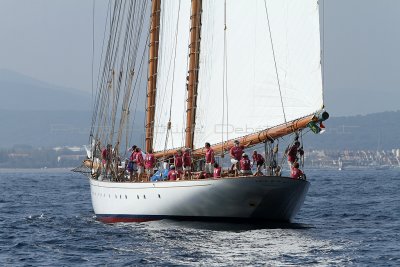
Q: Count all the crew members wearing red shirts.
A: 14